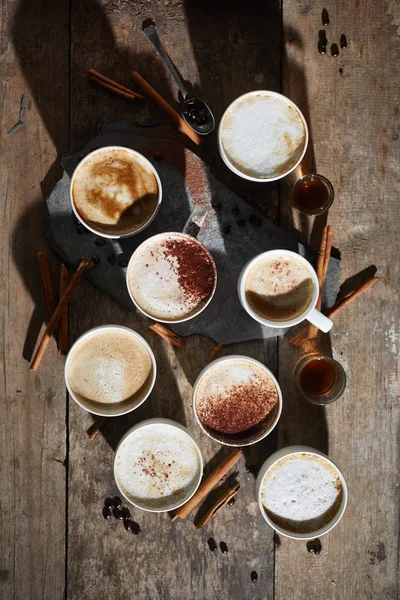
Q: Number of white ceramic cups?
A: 8